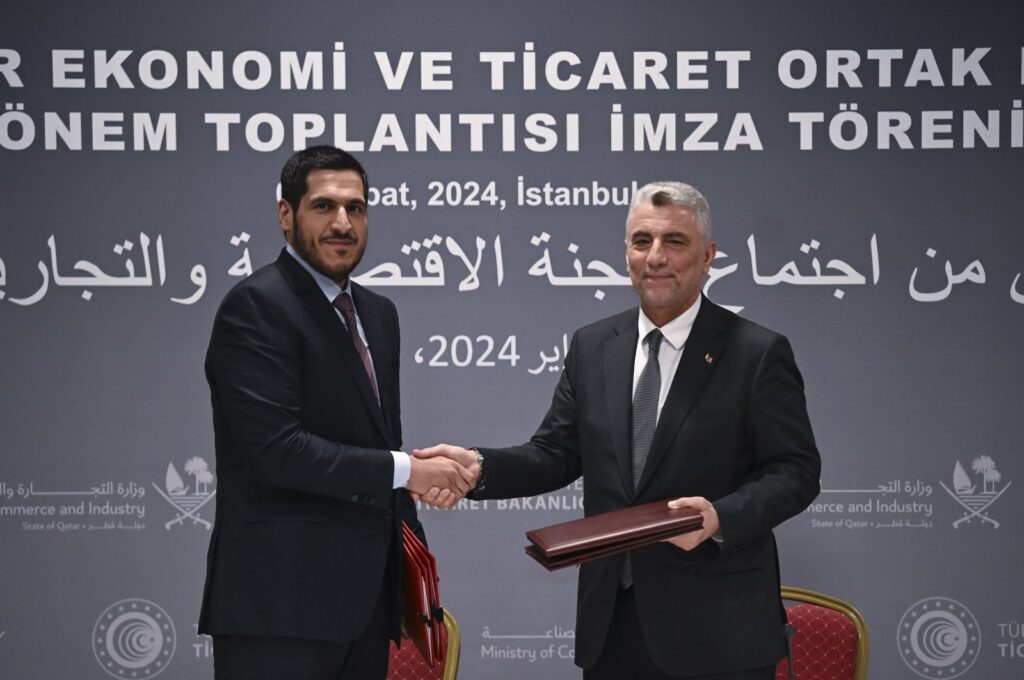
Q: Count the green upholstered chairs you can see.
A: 0